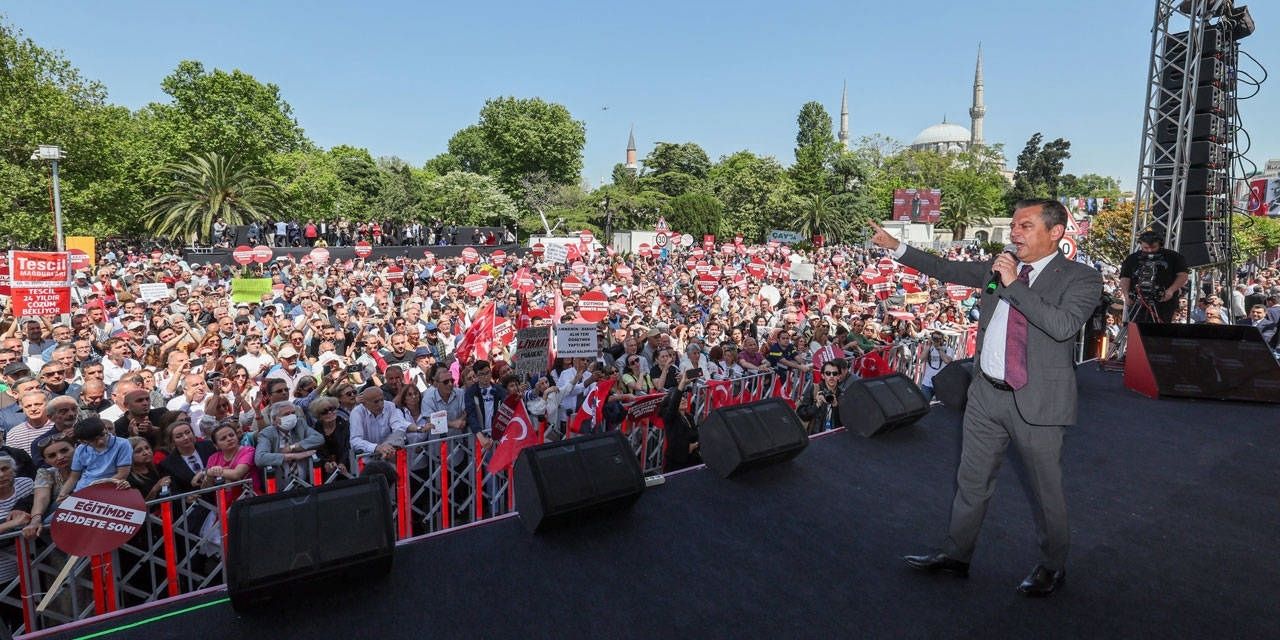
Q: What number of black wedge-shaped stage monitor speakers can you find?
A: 5